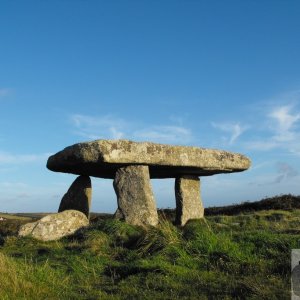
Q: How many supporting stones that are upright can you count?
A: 3